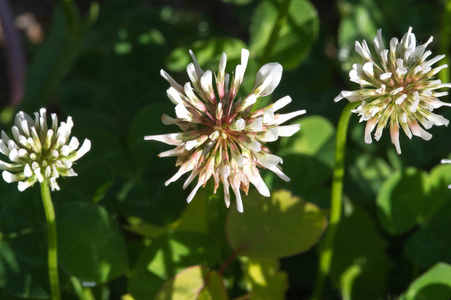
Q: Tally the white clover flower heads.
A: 3